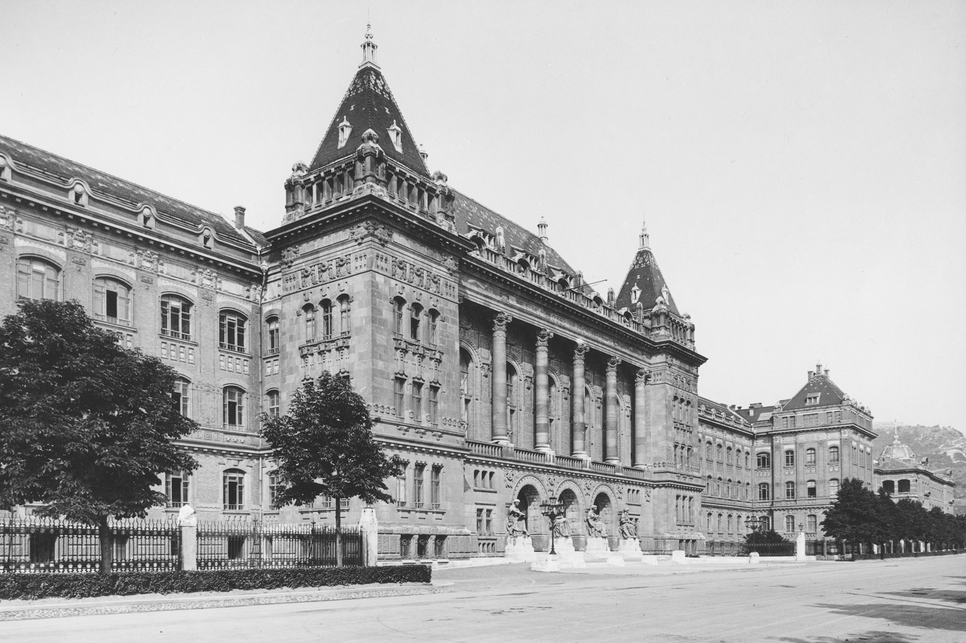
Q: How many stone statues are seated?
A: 4